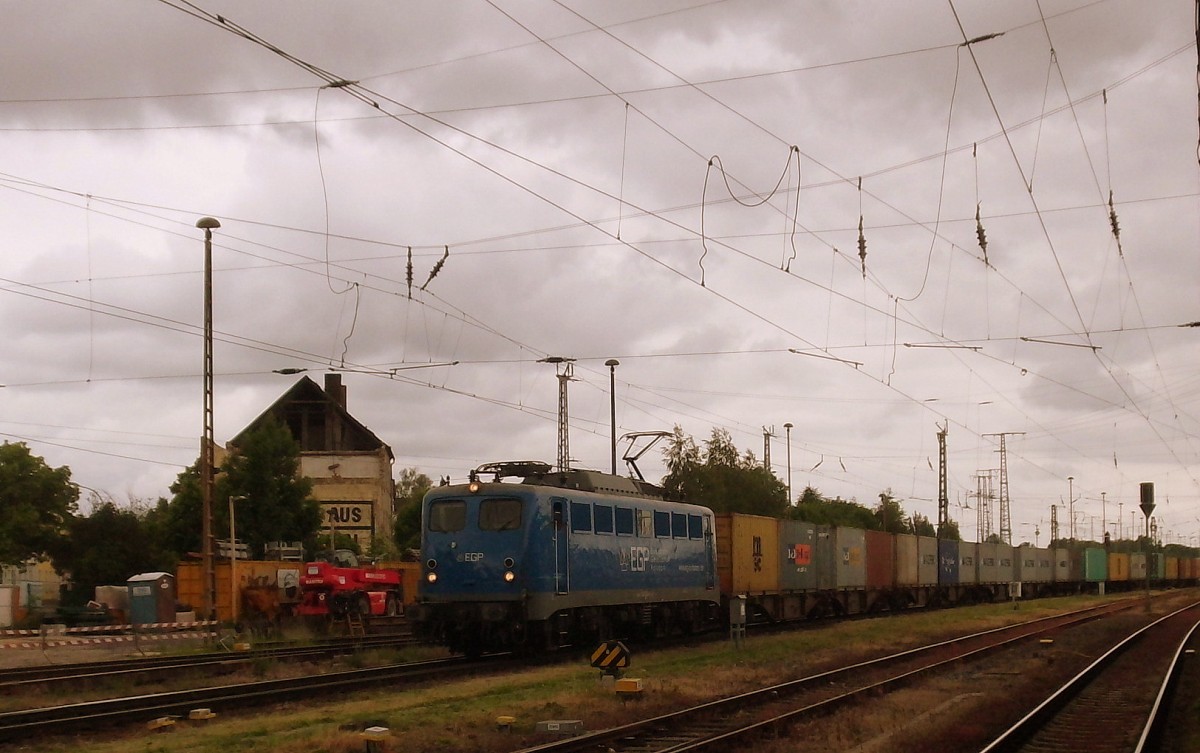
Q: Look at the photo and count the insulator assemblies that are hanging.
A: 5